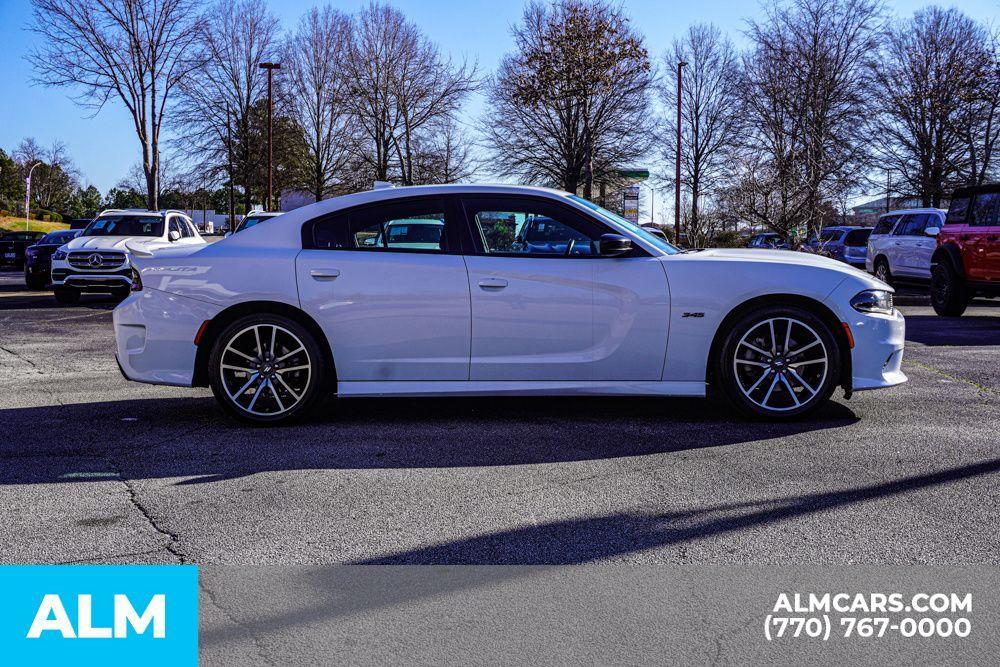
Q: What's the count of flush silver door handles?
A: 2